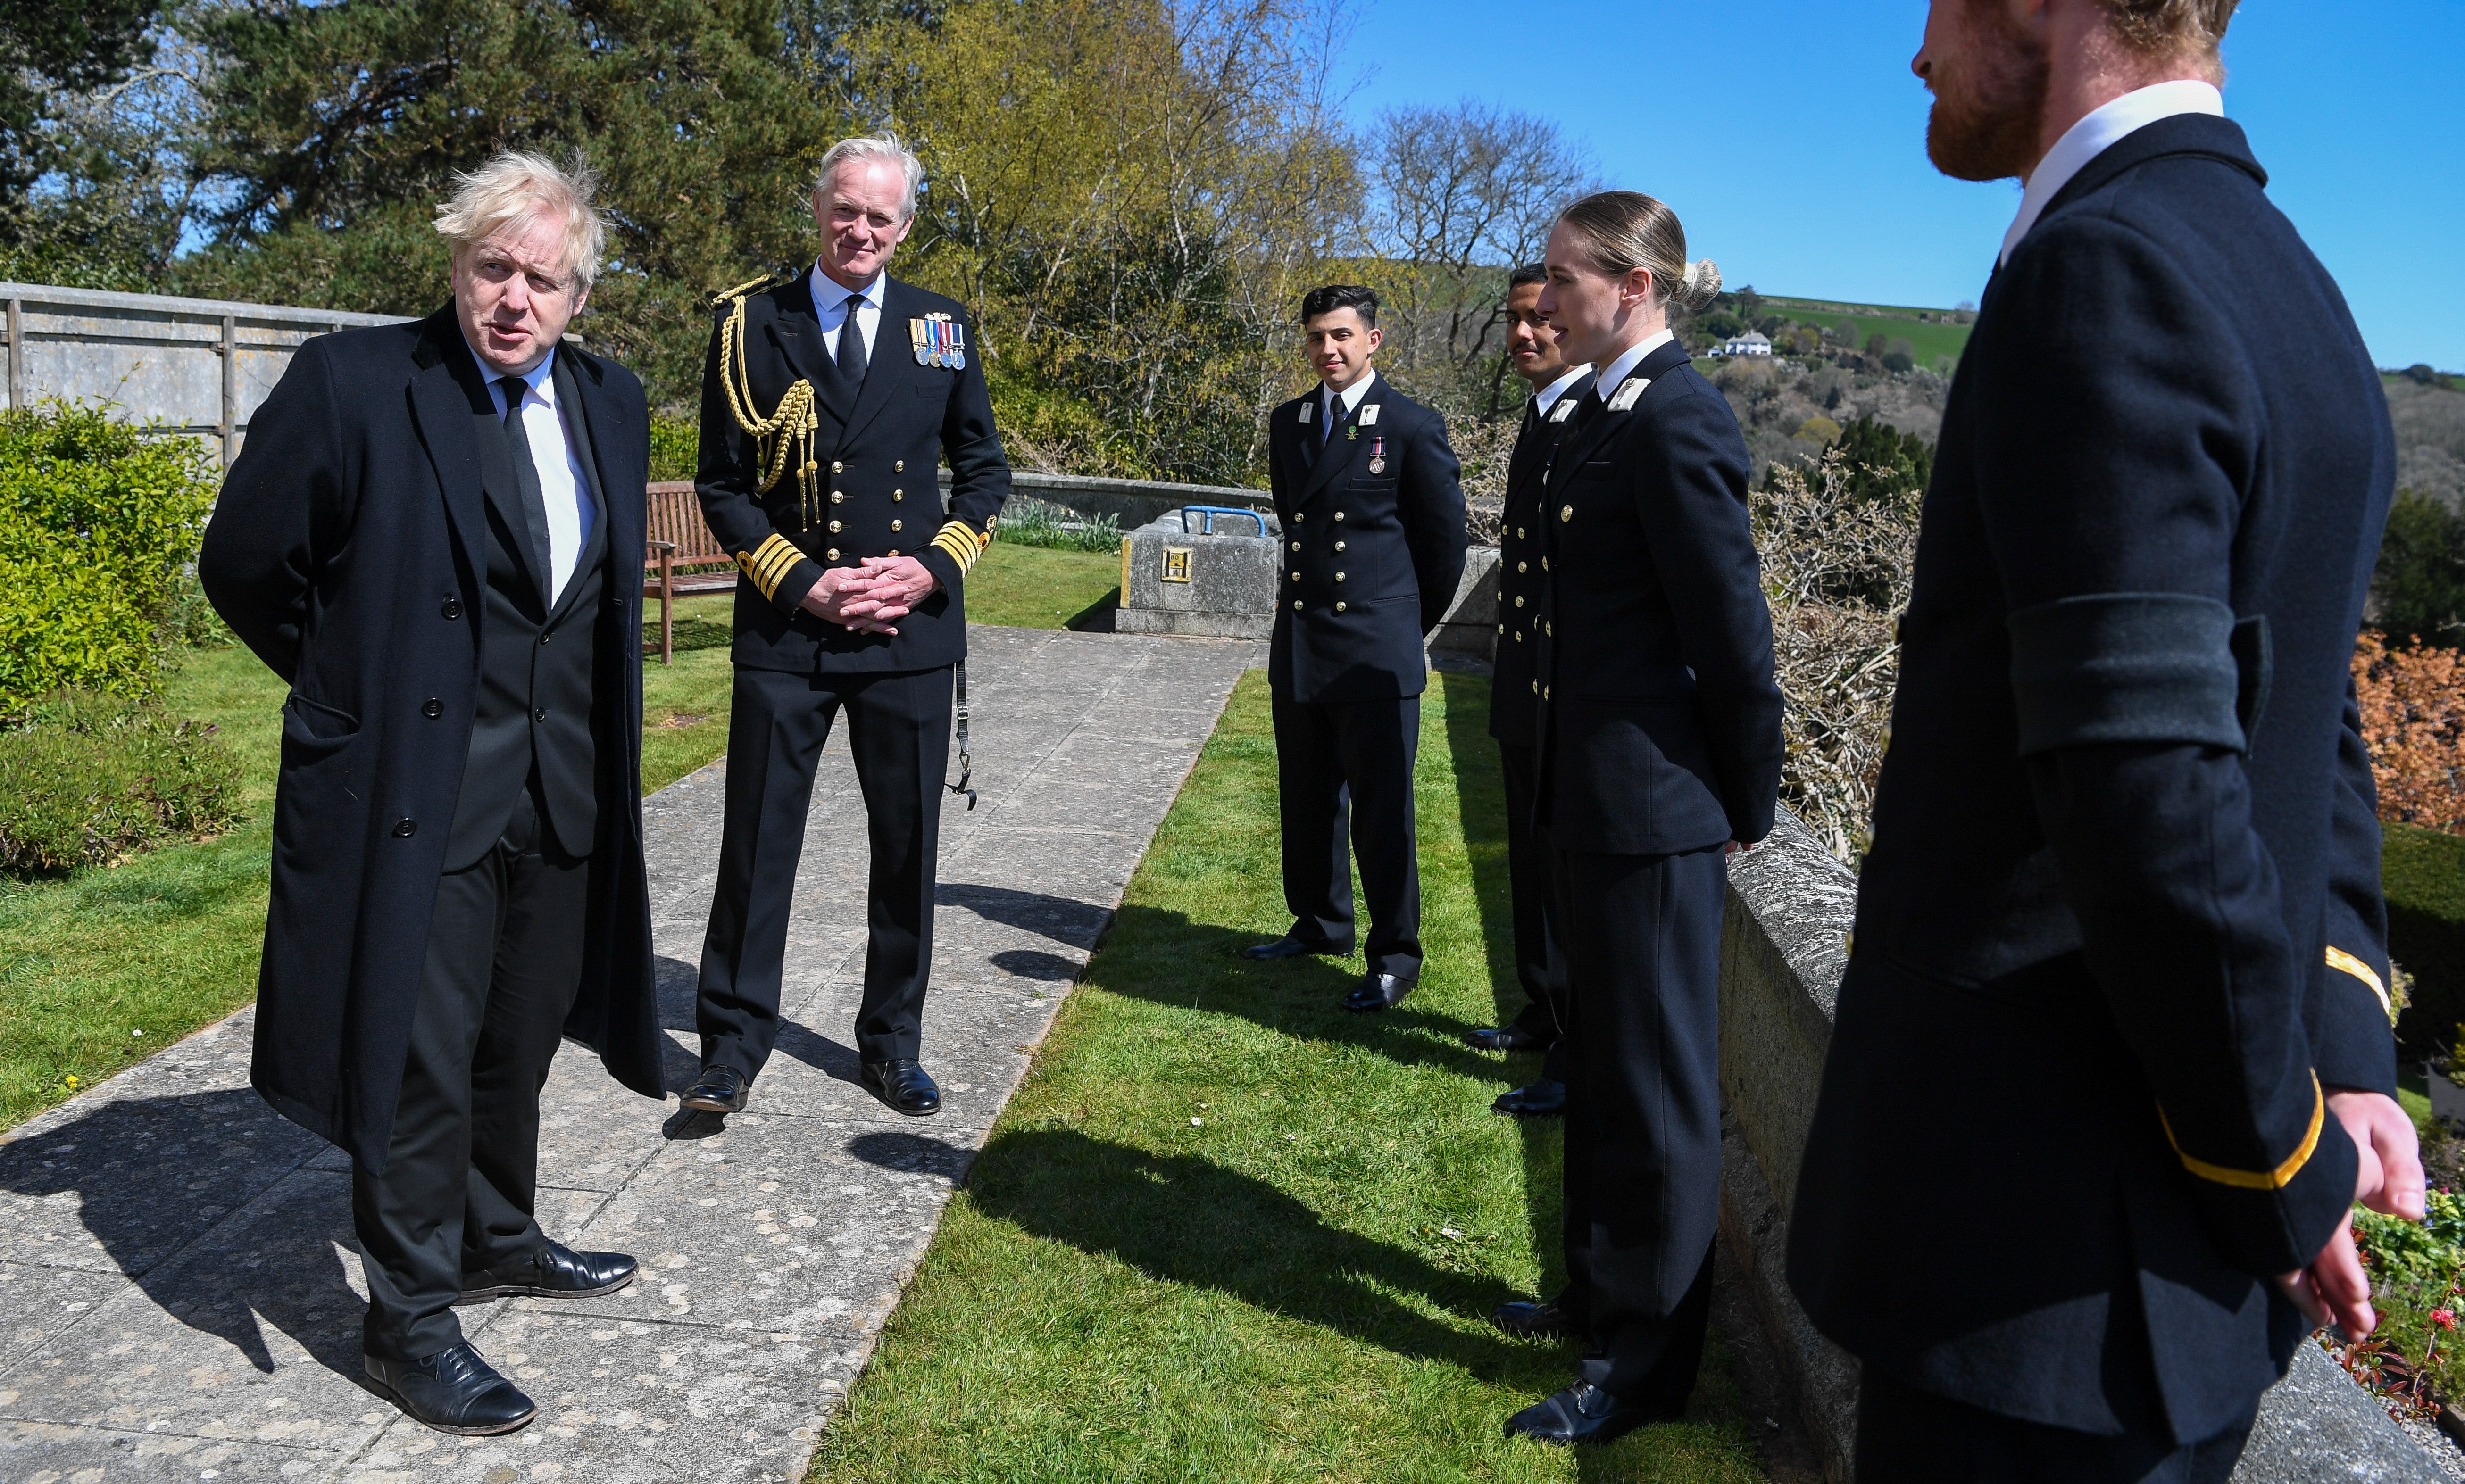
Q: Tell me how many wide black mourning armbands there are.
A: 2